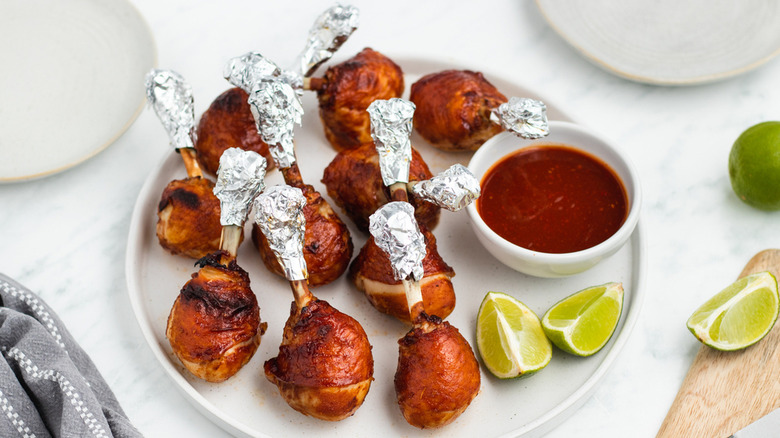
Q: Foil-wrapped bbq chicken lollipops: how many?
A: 10